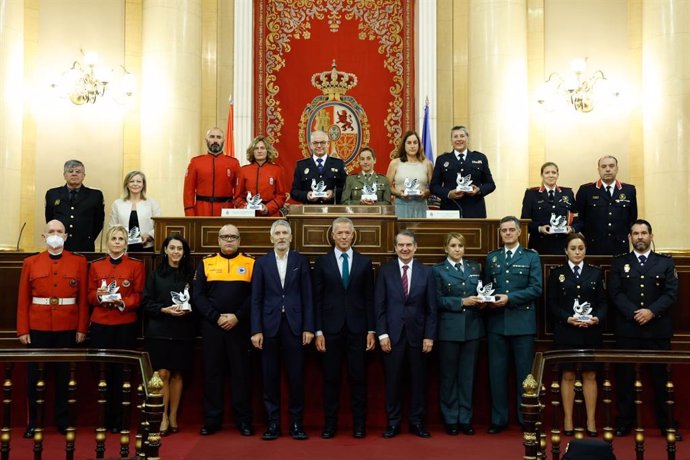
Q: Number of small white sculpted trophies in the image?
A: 11